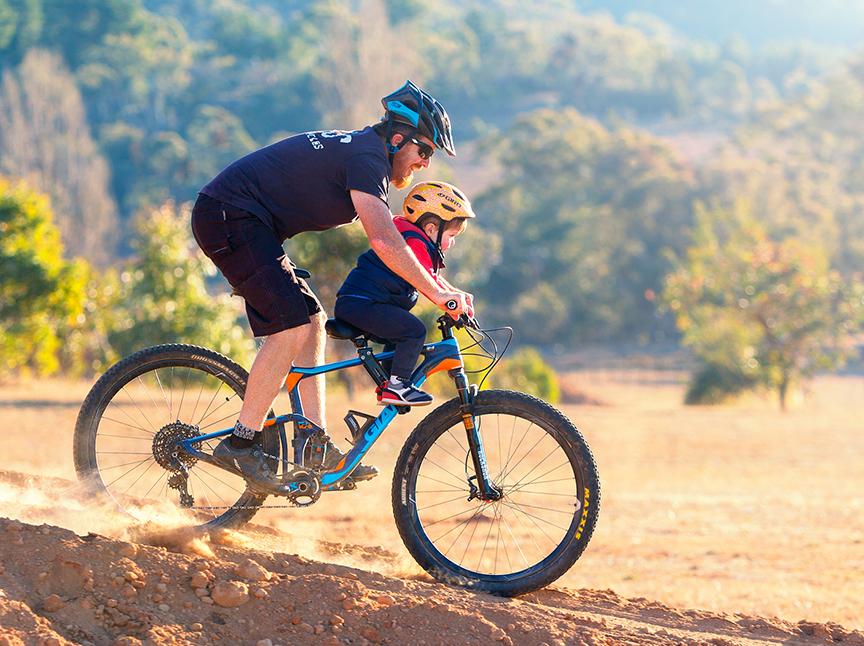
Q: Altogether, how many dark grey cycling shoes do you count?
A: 2